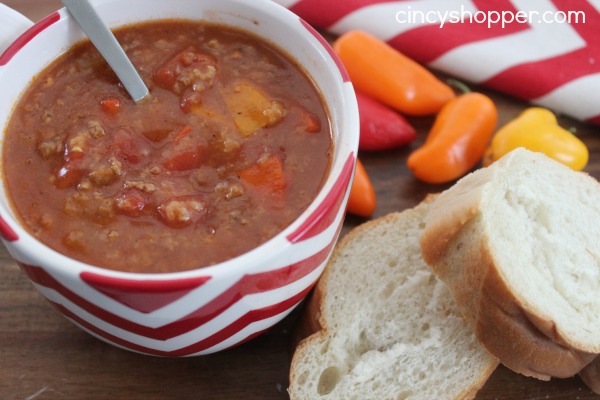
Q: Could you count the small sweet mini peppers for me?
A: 5